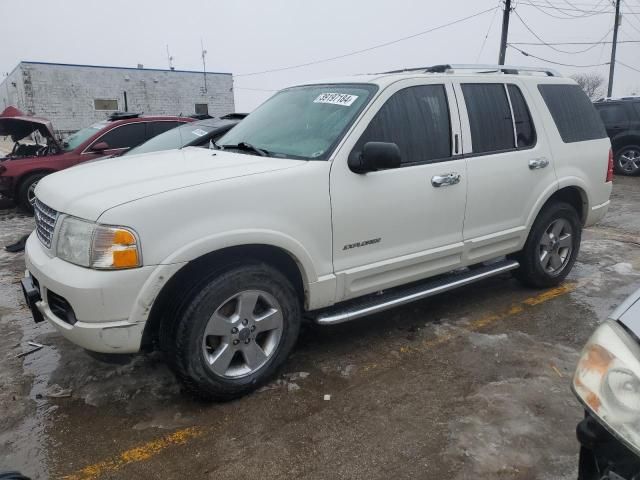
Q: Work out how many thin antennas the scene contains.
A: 2